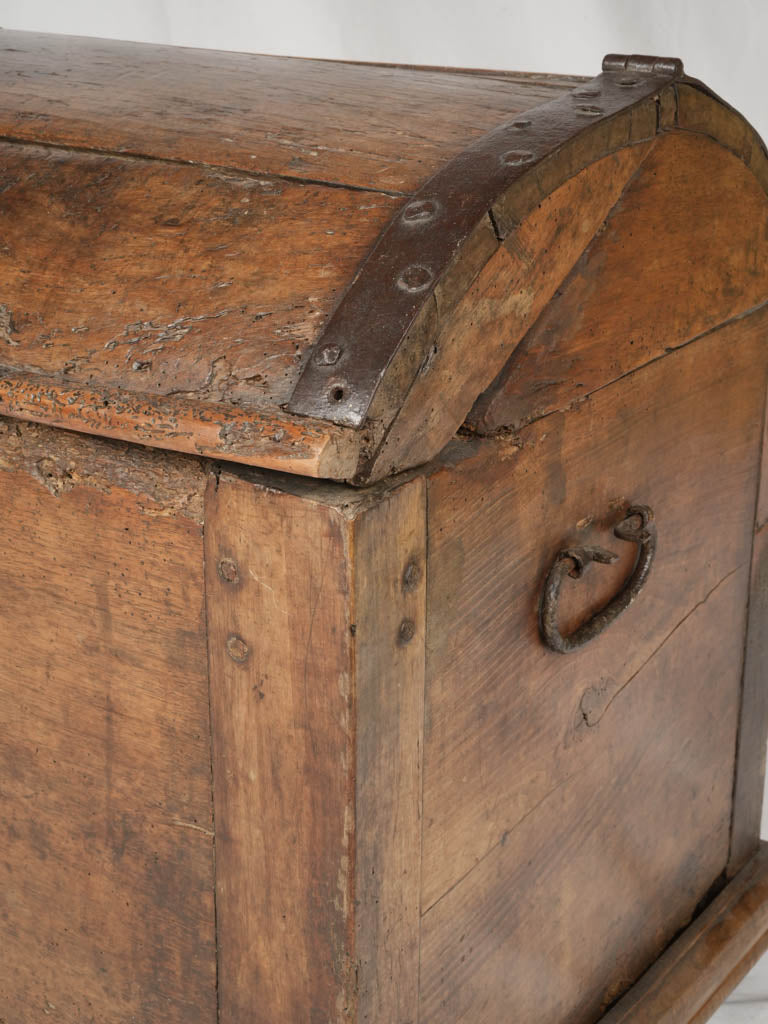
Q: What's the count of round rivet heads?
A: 12